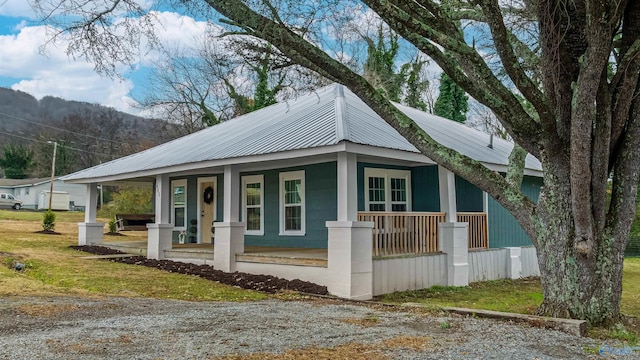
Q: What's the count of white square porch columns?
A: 5